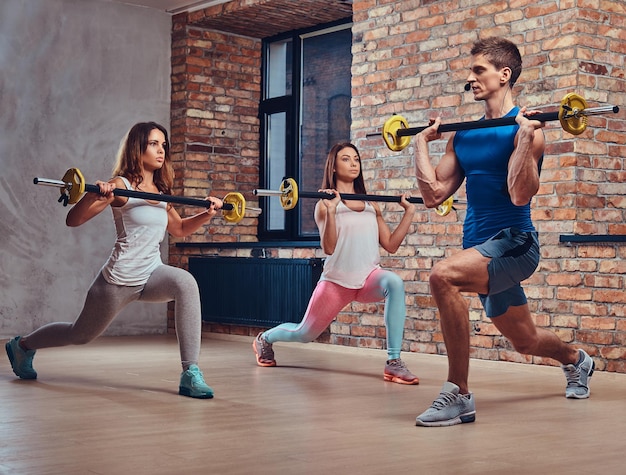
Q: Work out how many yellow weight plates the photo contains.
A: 6